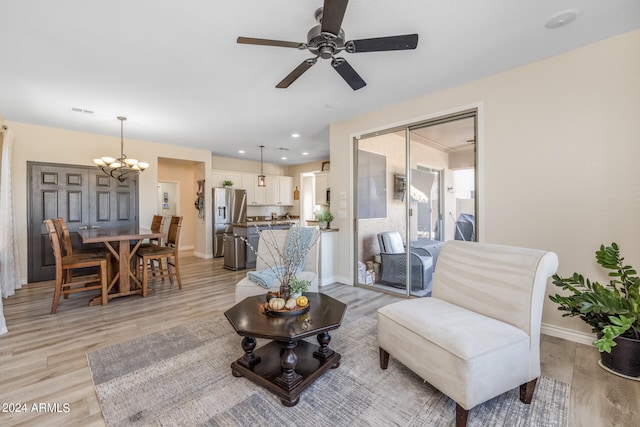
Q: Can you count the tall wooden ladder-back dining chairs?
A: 4